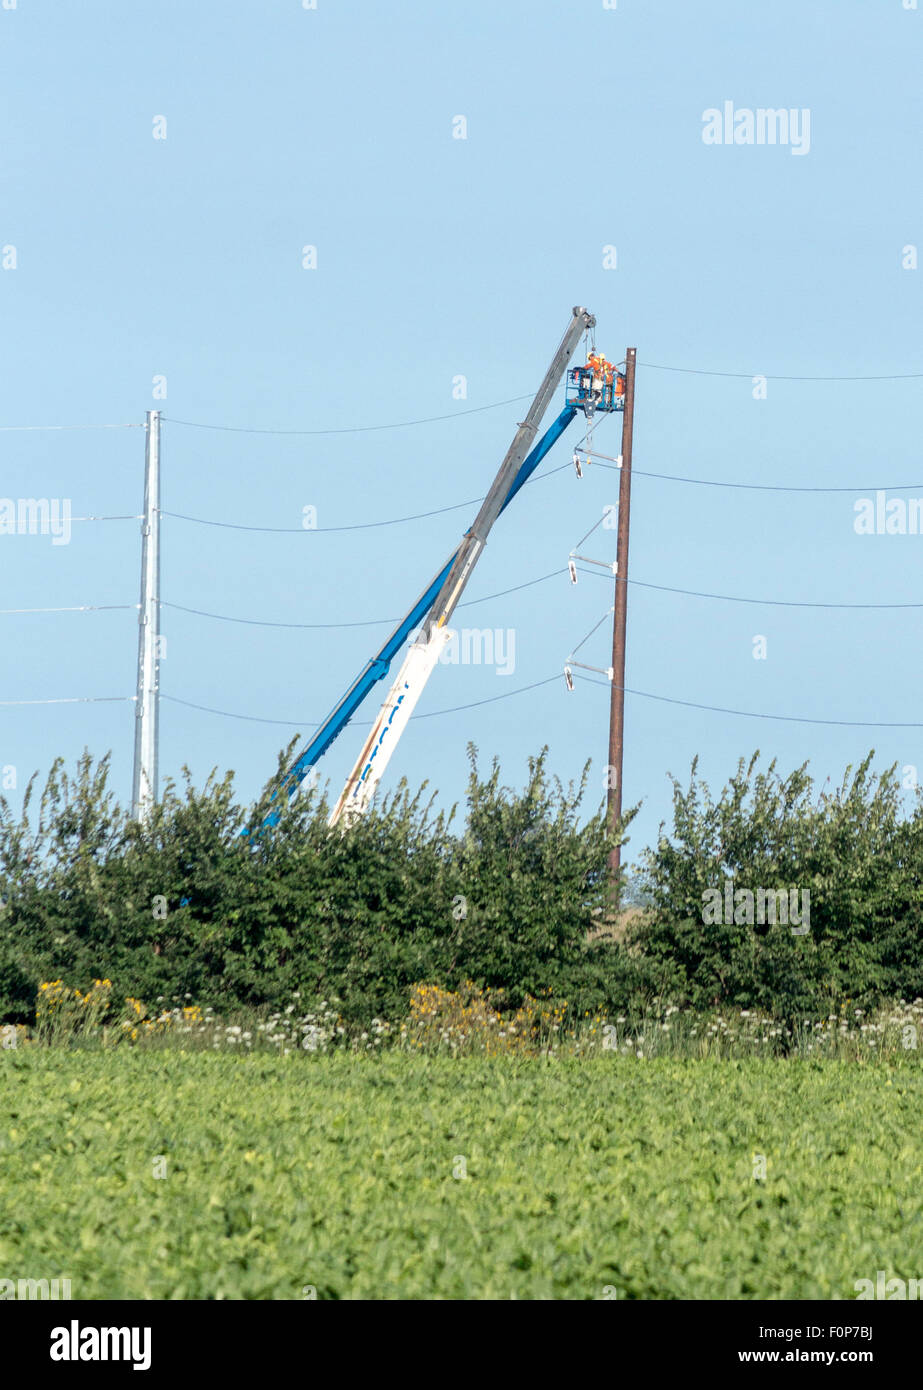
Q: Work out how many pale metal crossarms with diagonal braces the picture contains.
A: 3